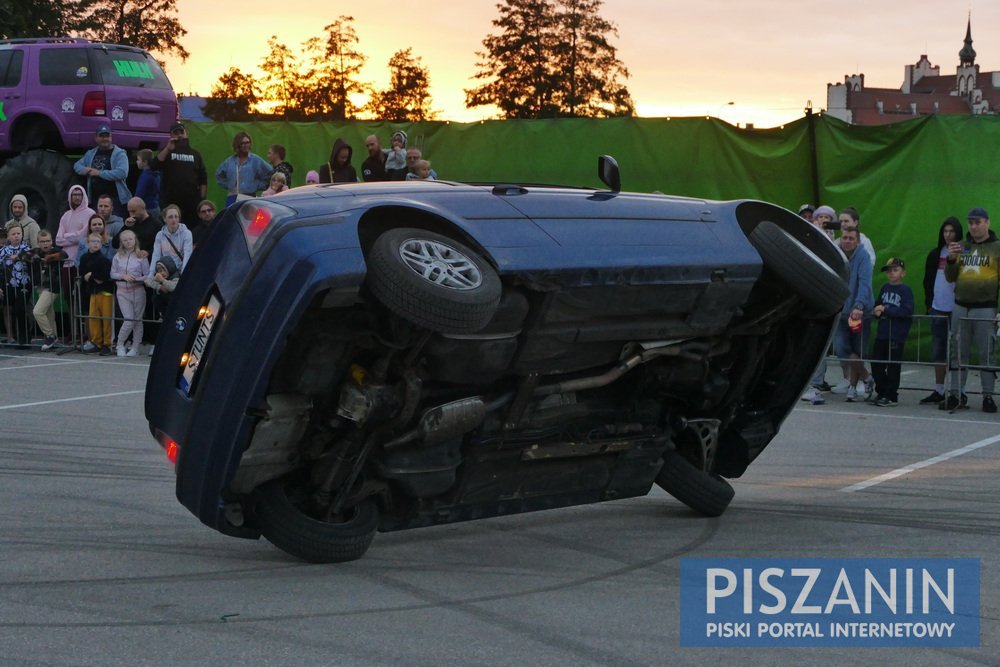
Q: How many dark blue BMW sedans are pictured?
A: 1